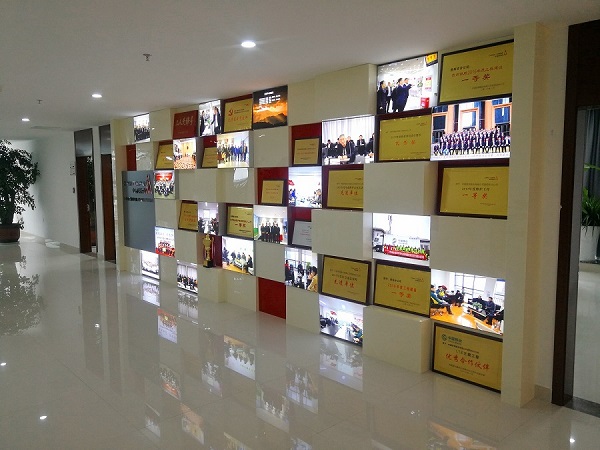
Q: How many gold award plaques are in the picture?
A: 14